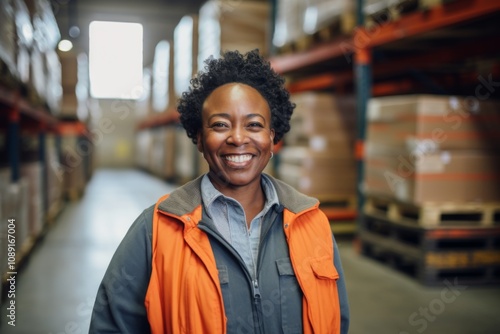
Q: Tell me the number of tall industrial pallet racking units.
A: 2